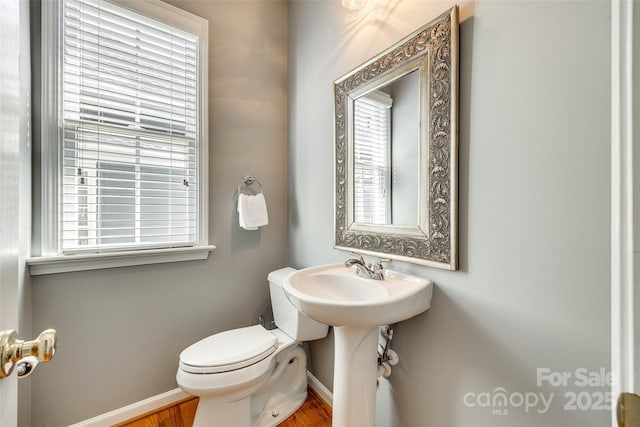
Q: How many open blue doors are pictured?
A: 0